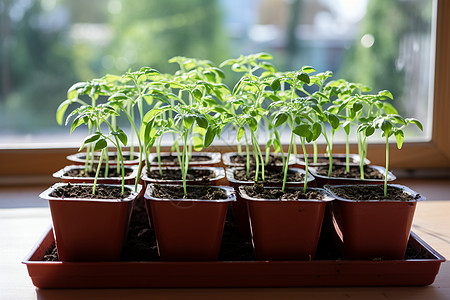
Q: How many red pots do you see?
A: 12